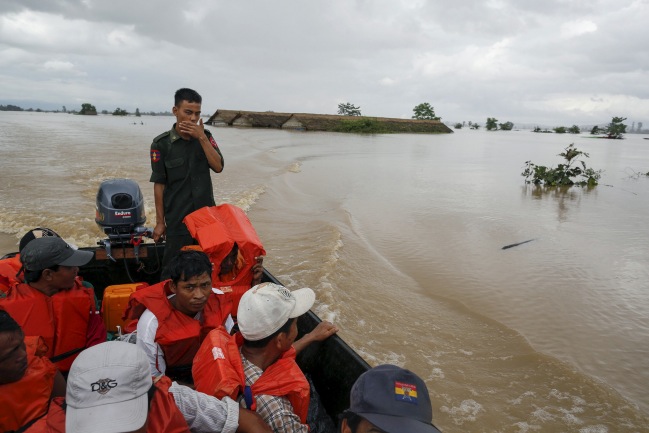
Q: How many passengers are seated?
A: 8